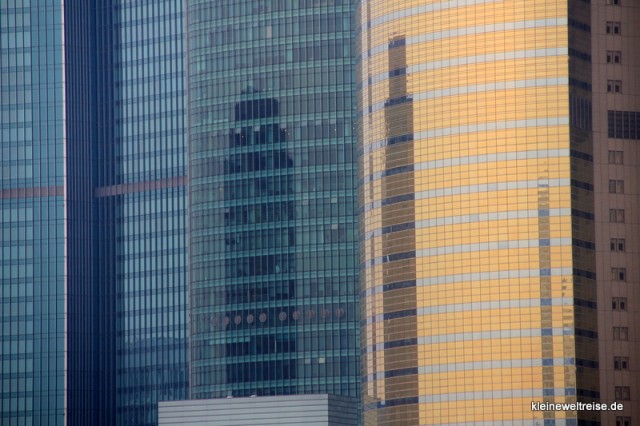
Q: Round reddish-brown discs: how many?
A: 10